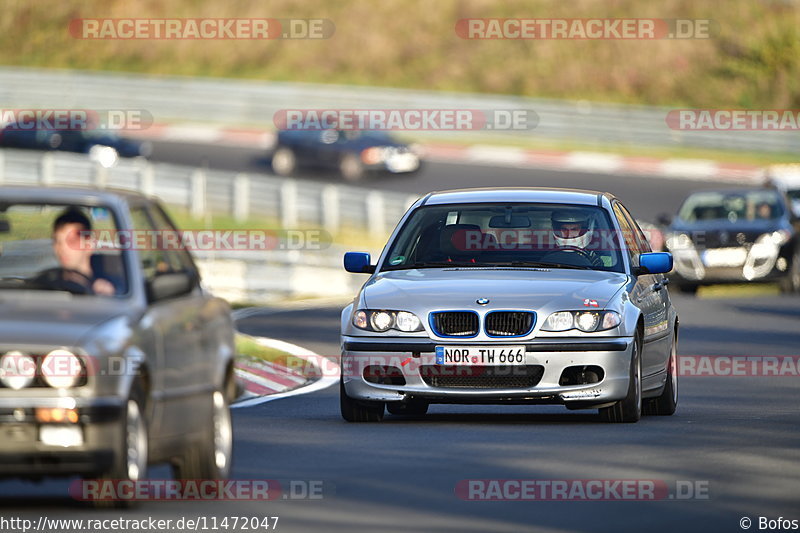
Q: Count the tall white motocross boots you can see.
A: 0